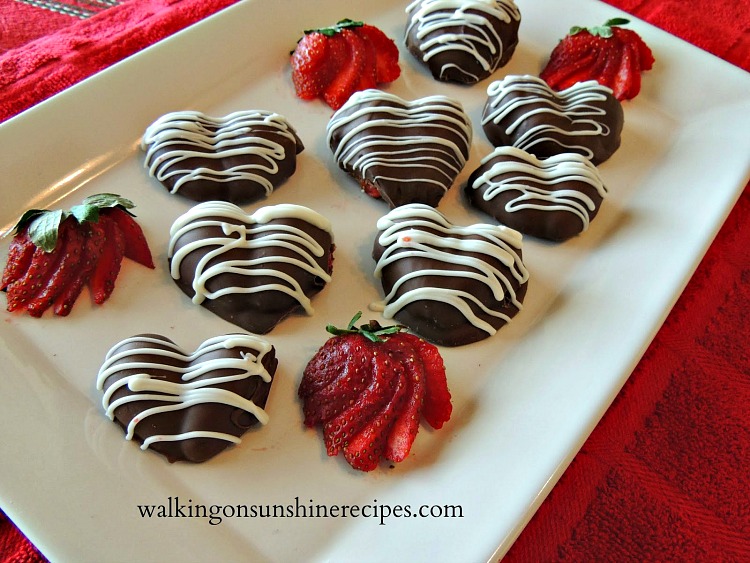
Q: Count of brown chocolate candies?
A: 8